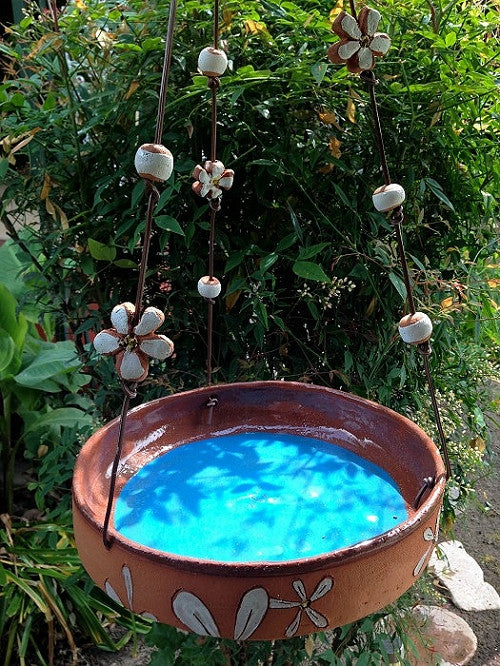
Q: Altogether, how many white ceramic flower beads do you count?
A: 3